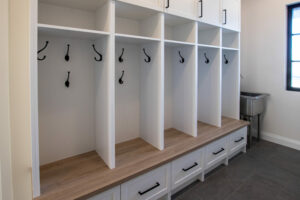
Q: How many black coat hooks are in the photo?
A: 10